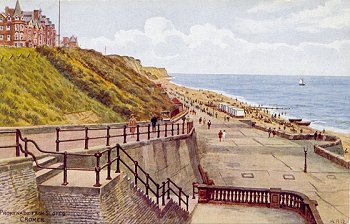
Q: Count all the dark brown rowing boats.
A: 2